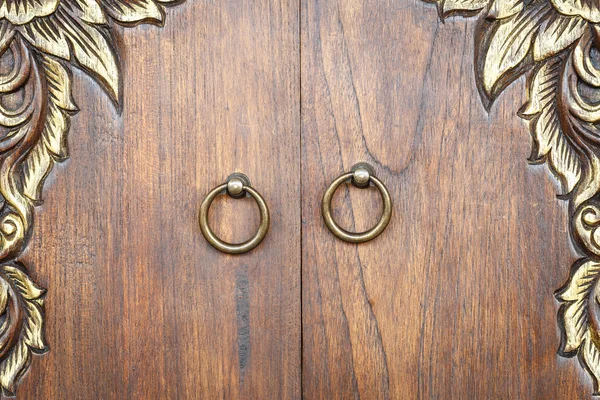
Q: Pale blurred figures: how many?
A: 0